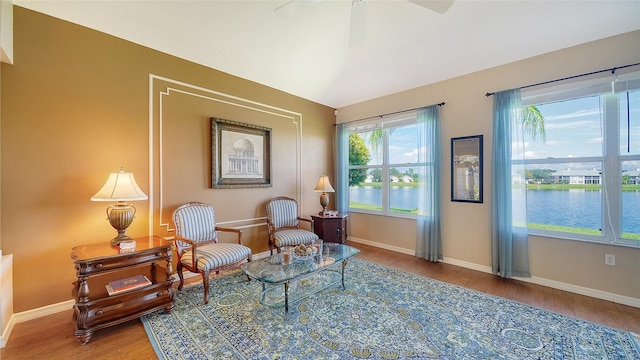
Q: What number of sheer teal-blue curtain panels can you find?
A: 3